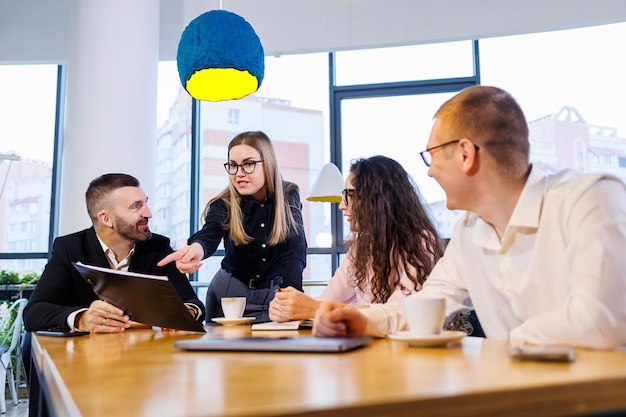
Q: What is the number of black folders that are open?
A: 1